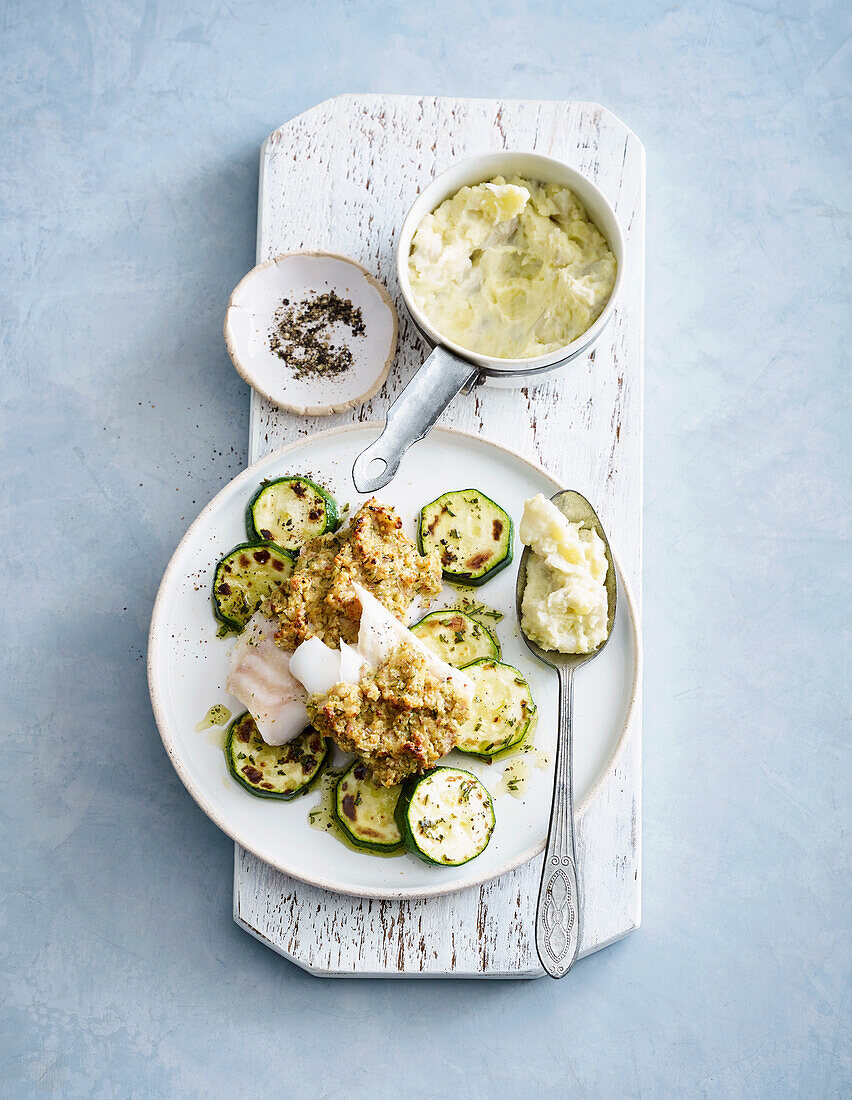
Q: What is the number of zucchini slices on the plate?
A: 8